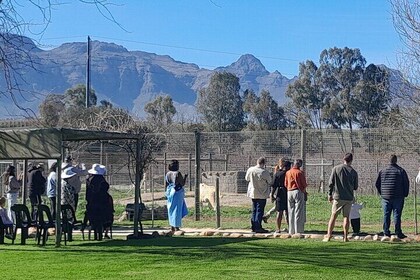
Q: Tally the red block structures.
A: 0